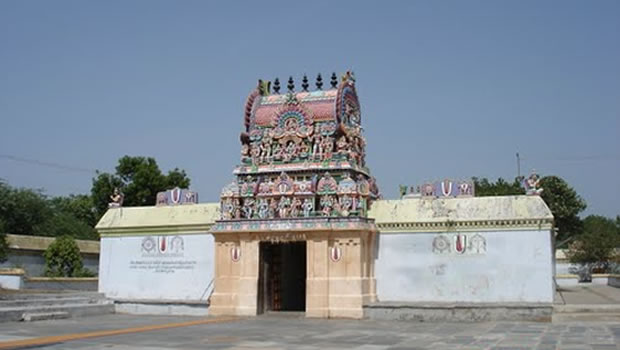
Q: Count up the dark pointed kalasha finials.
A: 5